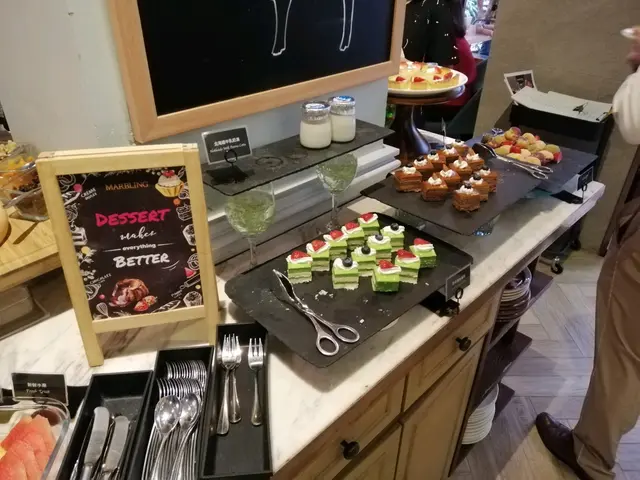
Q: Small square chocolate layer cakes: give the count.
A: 12